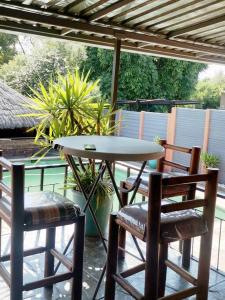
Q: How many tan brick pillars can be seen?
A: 4